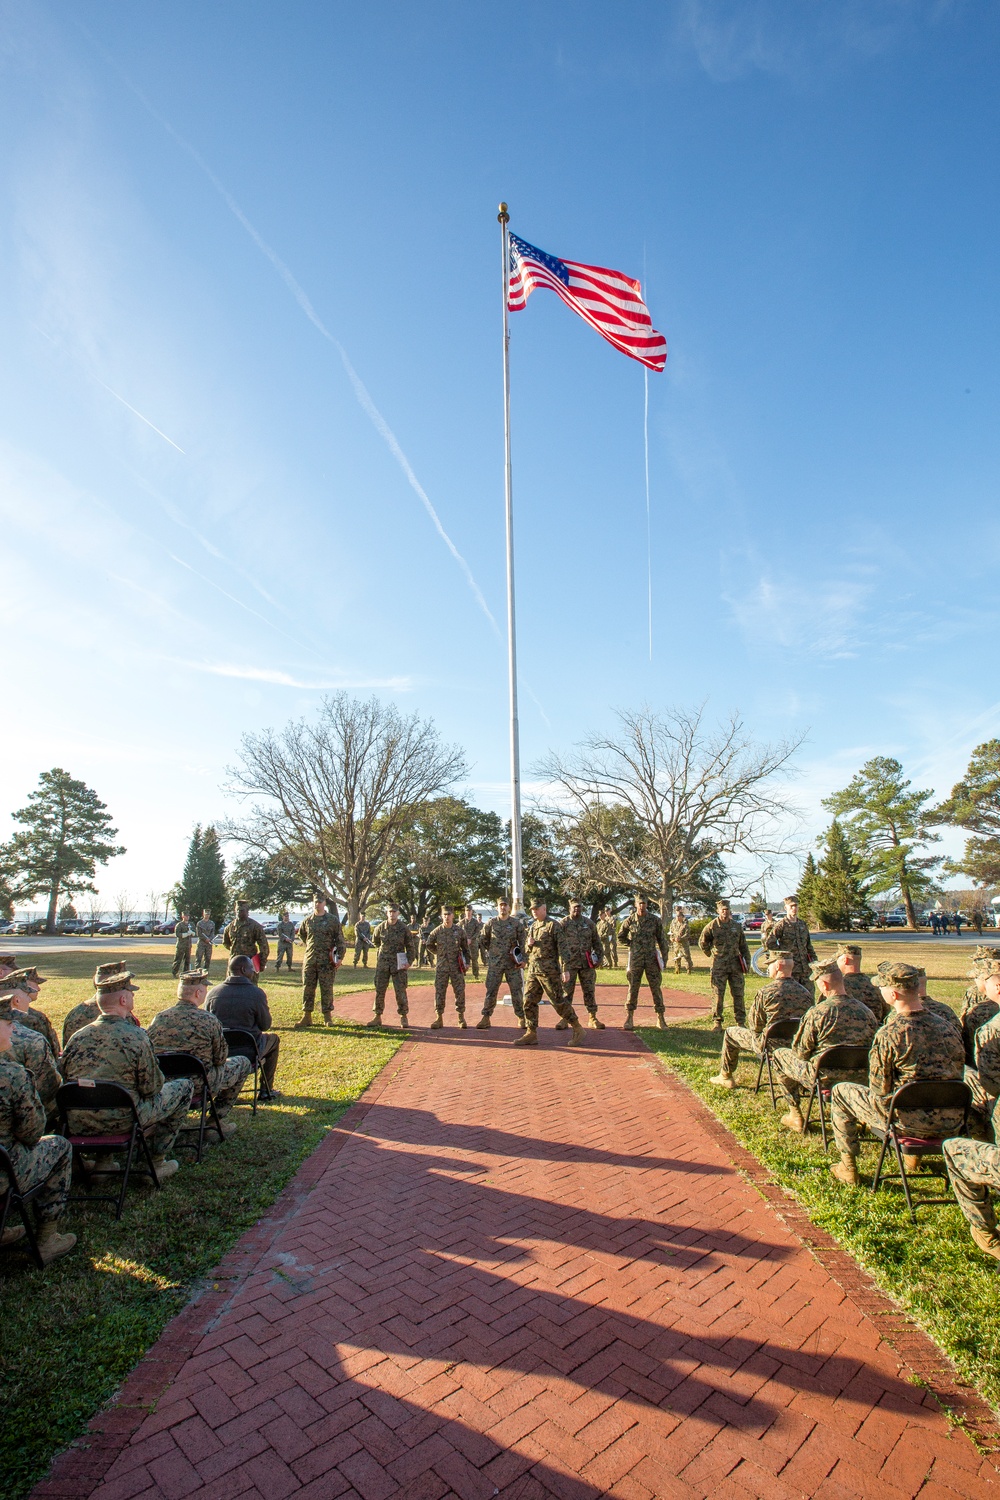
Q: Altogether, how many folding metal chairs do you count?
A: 7